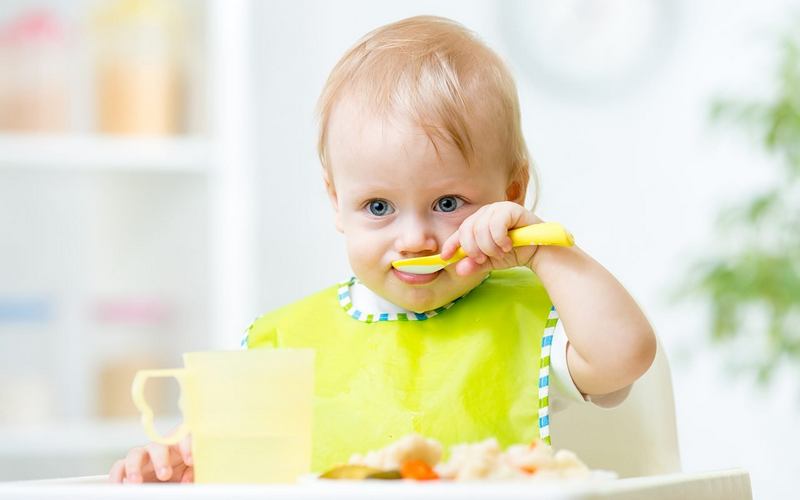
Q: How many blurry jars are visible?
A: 4